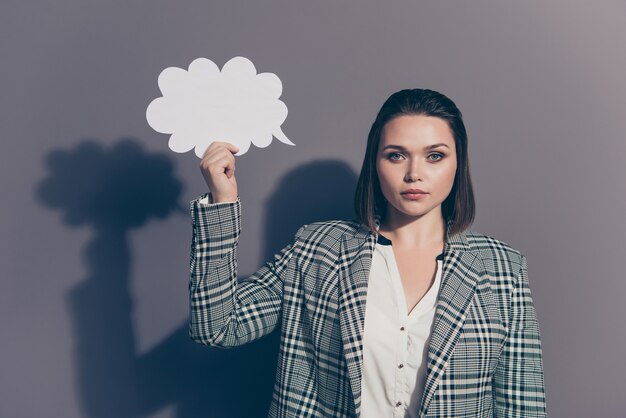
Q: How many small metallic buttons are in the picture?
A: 3